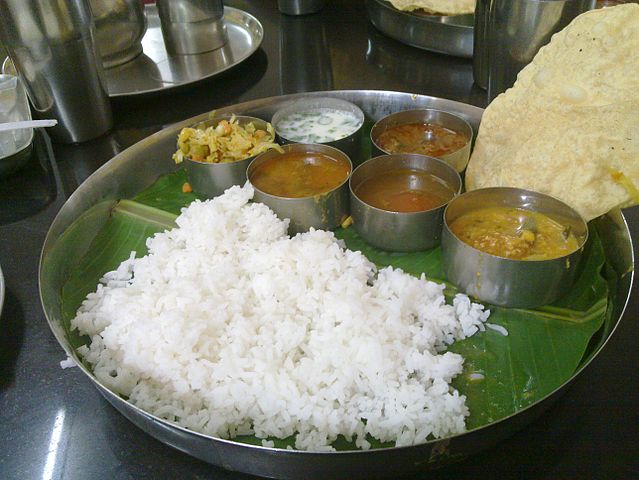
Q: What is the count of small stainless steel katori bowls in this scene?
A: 6